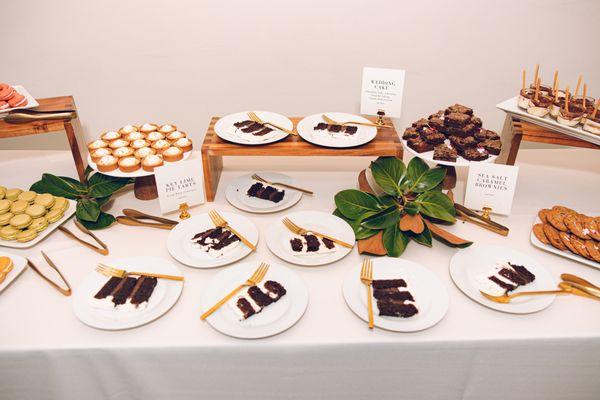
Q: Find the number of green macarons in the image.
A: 14